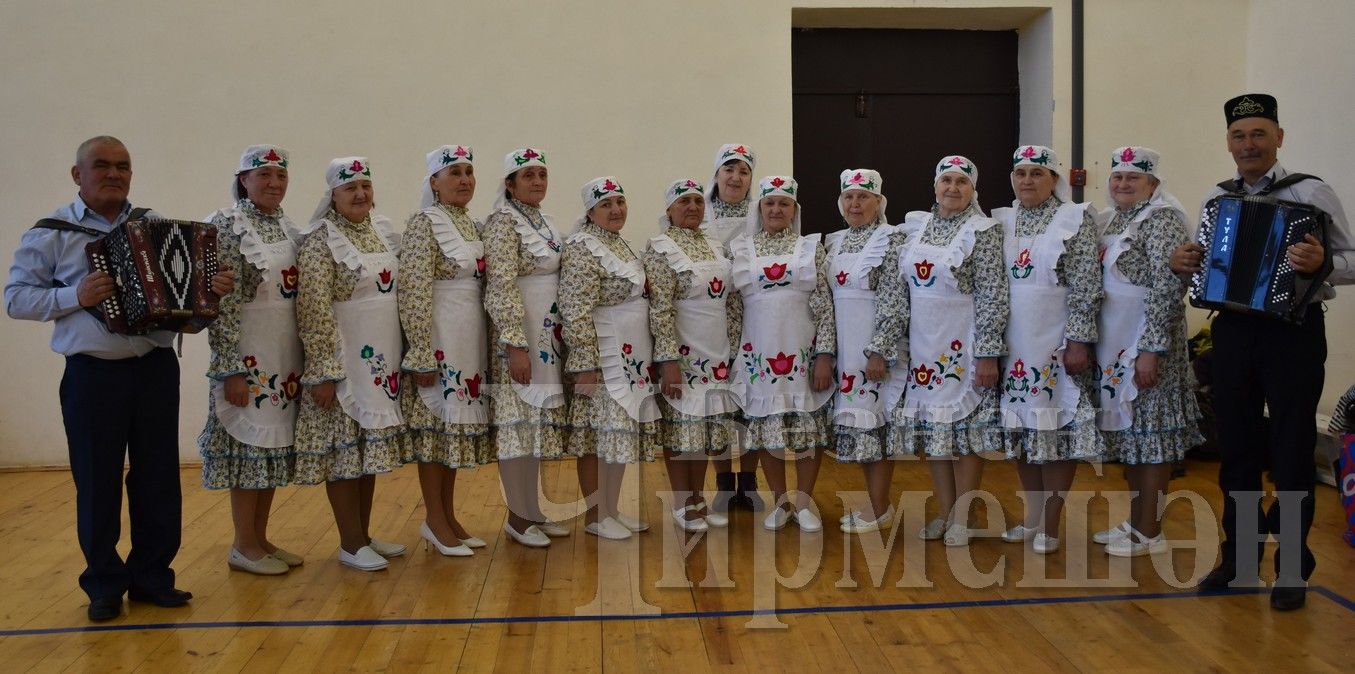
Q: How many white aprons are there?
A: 12